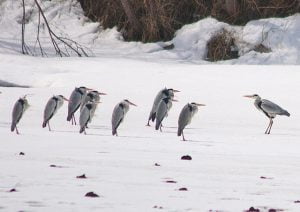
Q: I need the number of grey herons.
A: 10